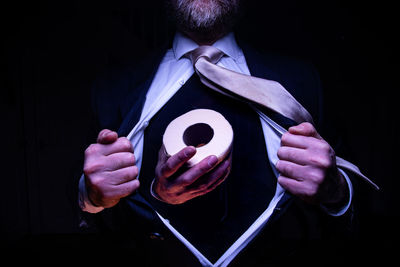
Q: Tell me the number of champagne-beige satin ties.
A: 1